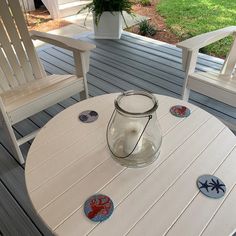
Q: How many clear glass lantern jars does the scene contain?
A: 1